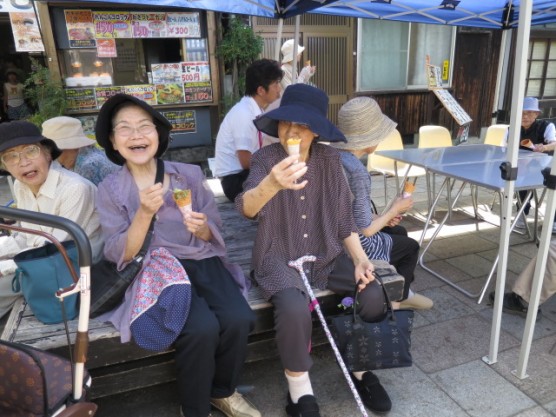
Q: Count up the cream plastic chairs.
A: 3